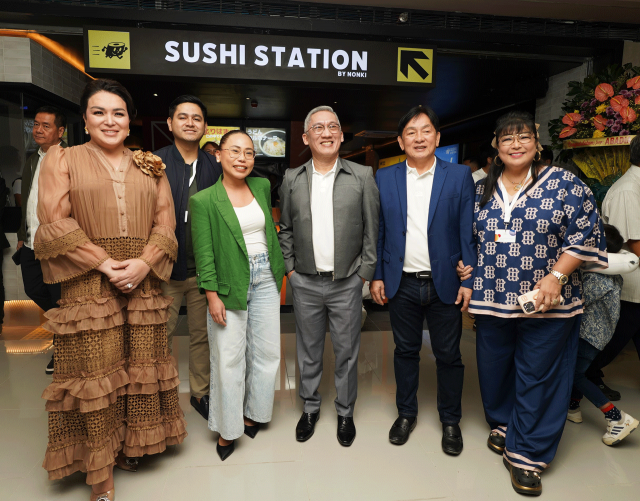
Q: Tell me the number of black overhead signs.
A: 1